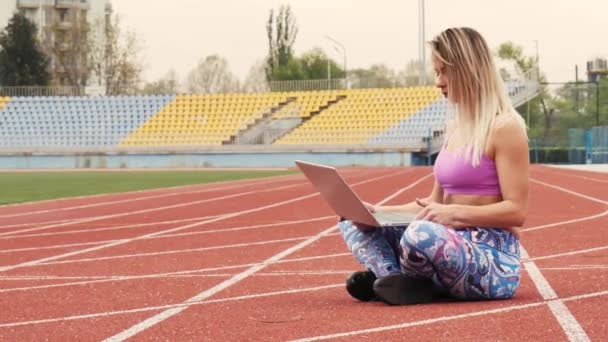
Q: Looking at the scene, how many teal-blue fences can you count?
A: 1